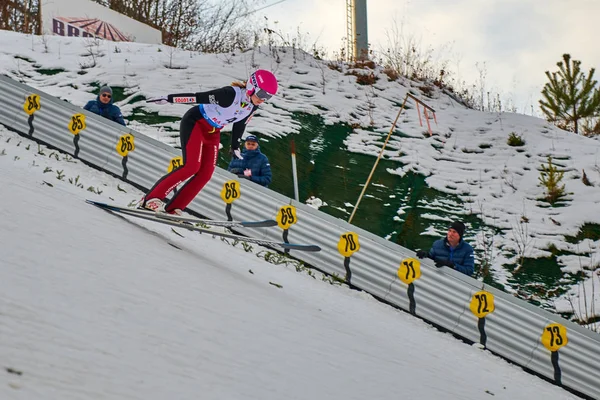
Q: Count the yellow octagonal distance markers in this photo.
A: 10